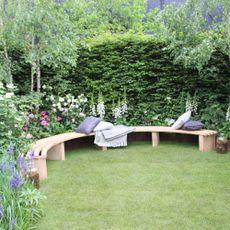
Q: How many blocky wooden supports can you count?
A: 5